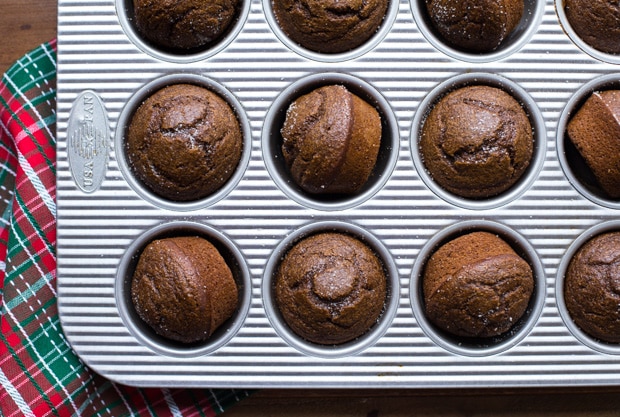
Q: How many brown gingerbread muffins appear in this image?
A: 12